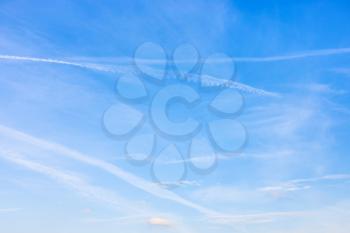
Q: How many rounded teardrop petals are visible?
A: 10